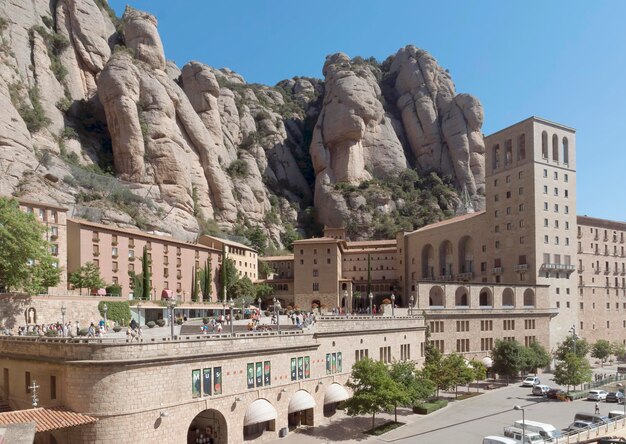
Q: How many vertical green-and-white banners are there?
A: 12